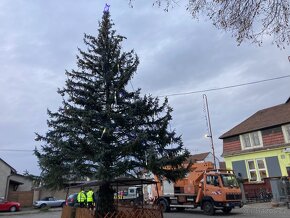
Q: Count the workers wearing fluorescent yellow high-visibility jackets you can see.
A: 2